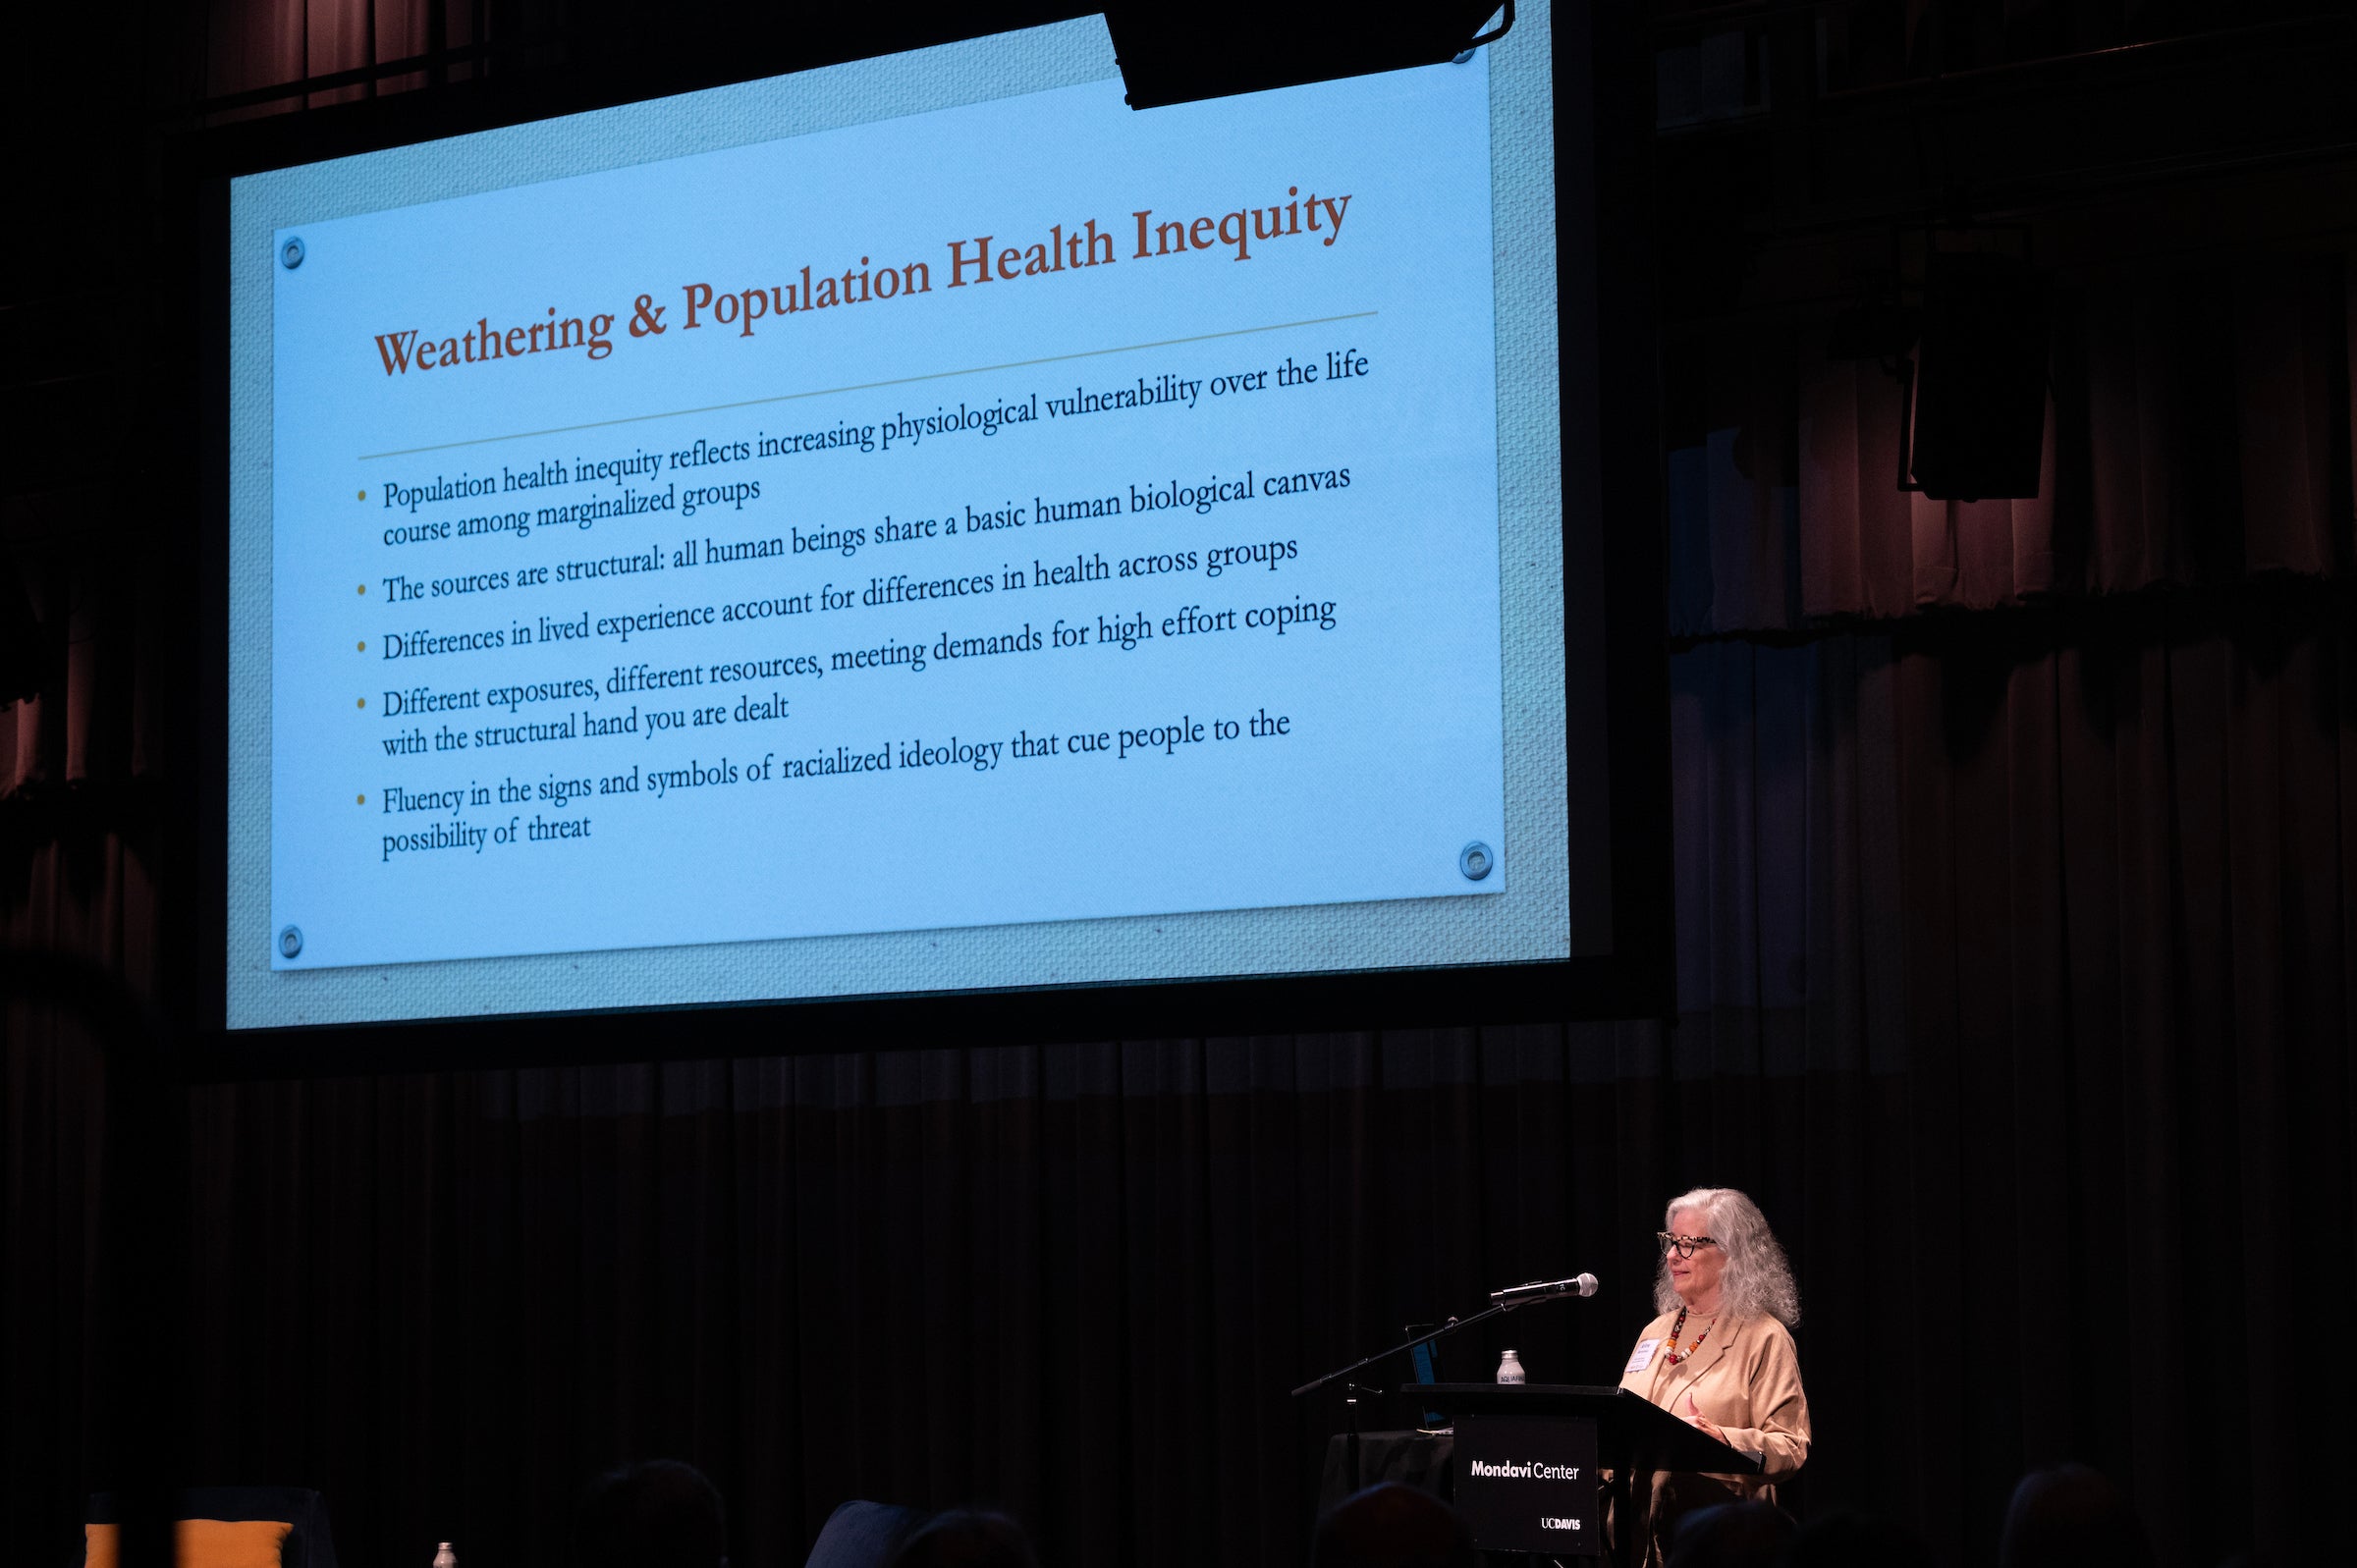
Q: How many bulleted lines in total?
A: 5